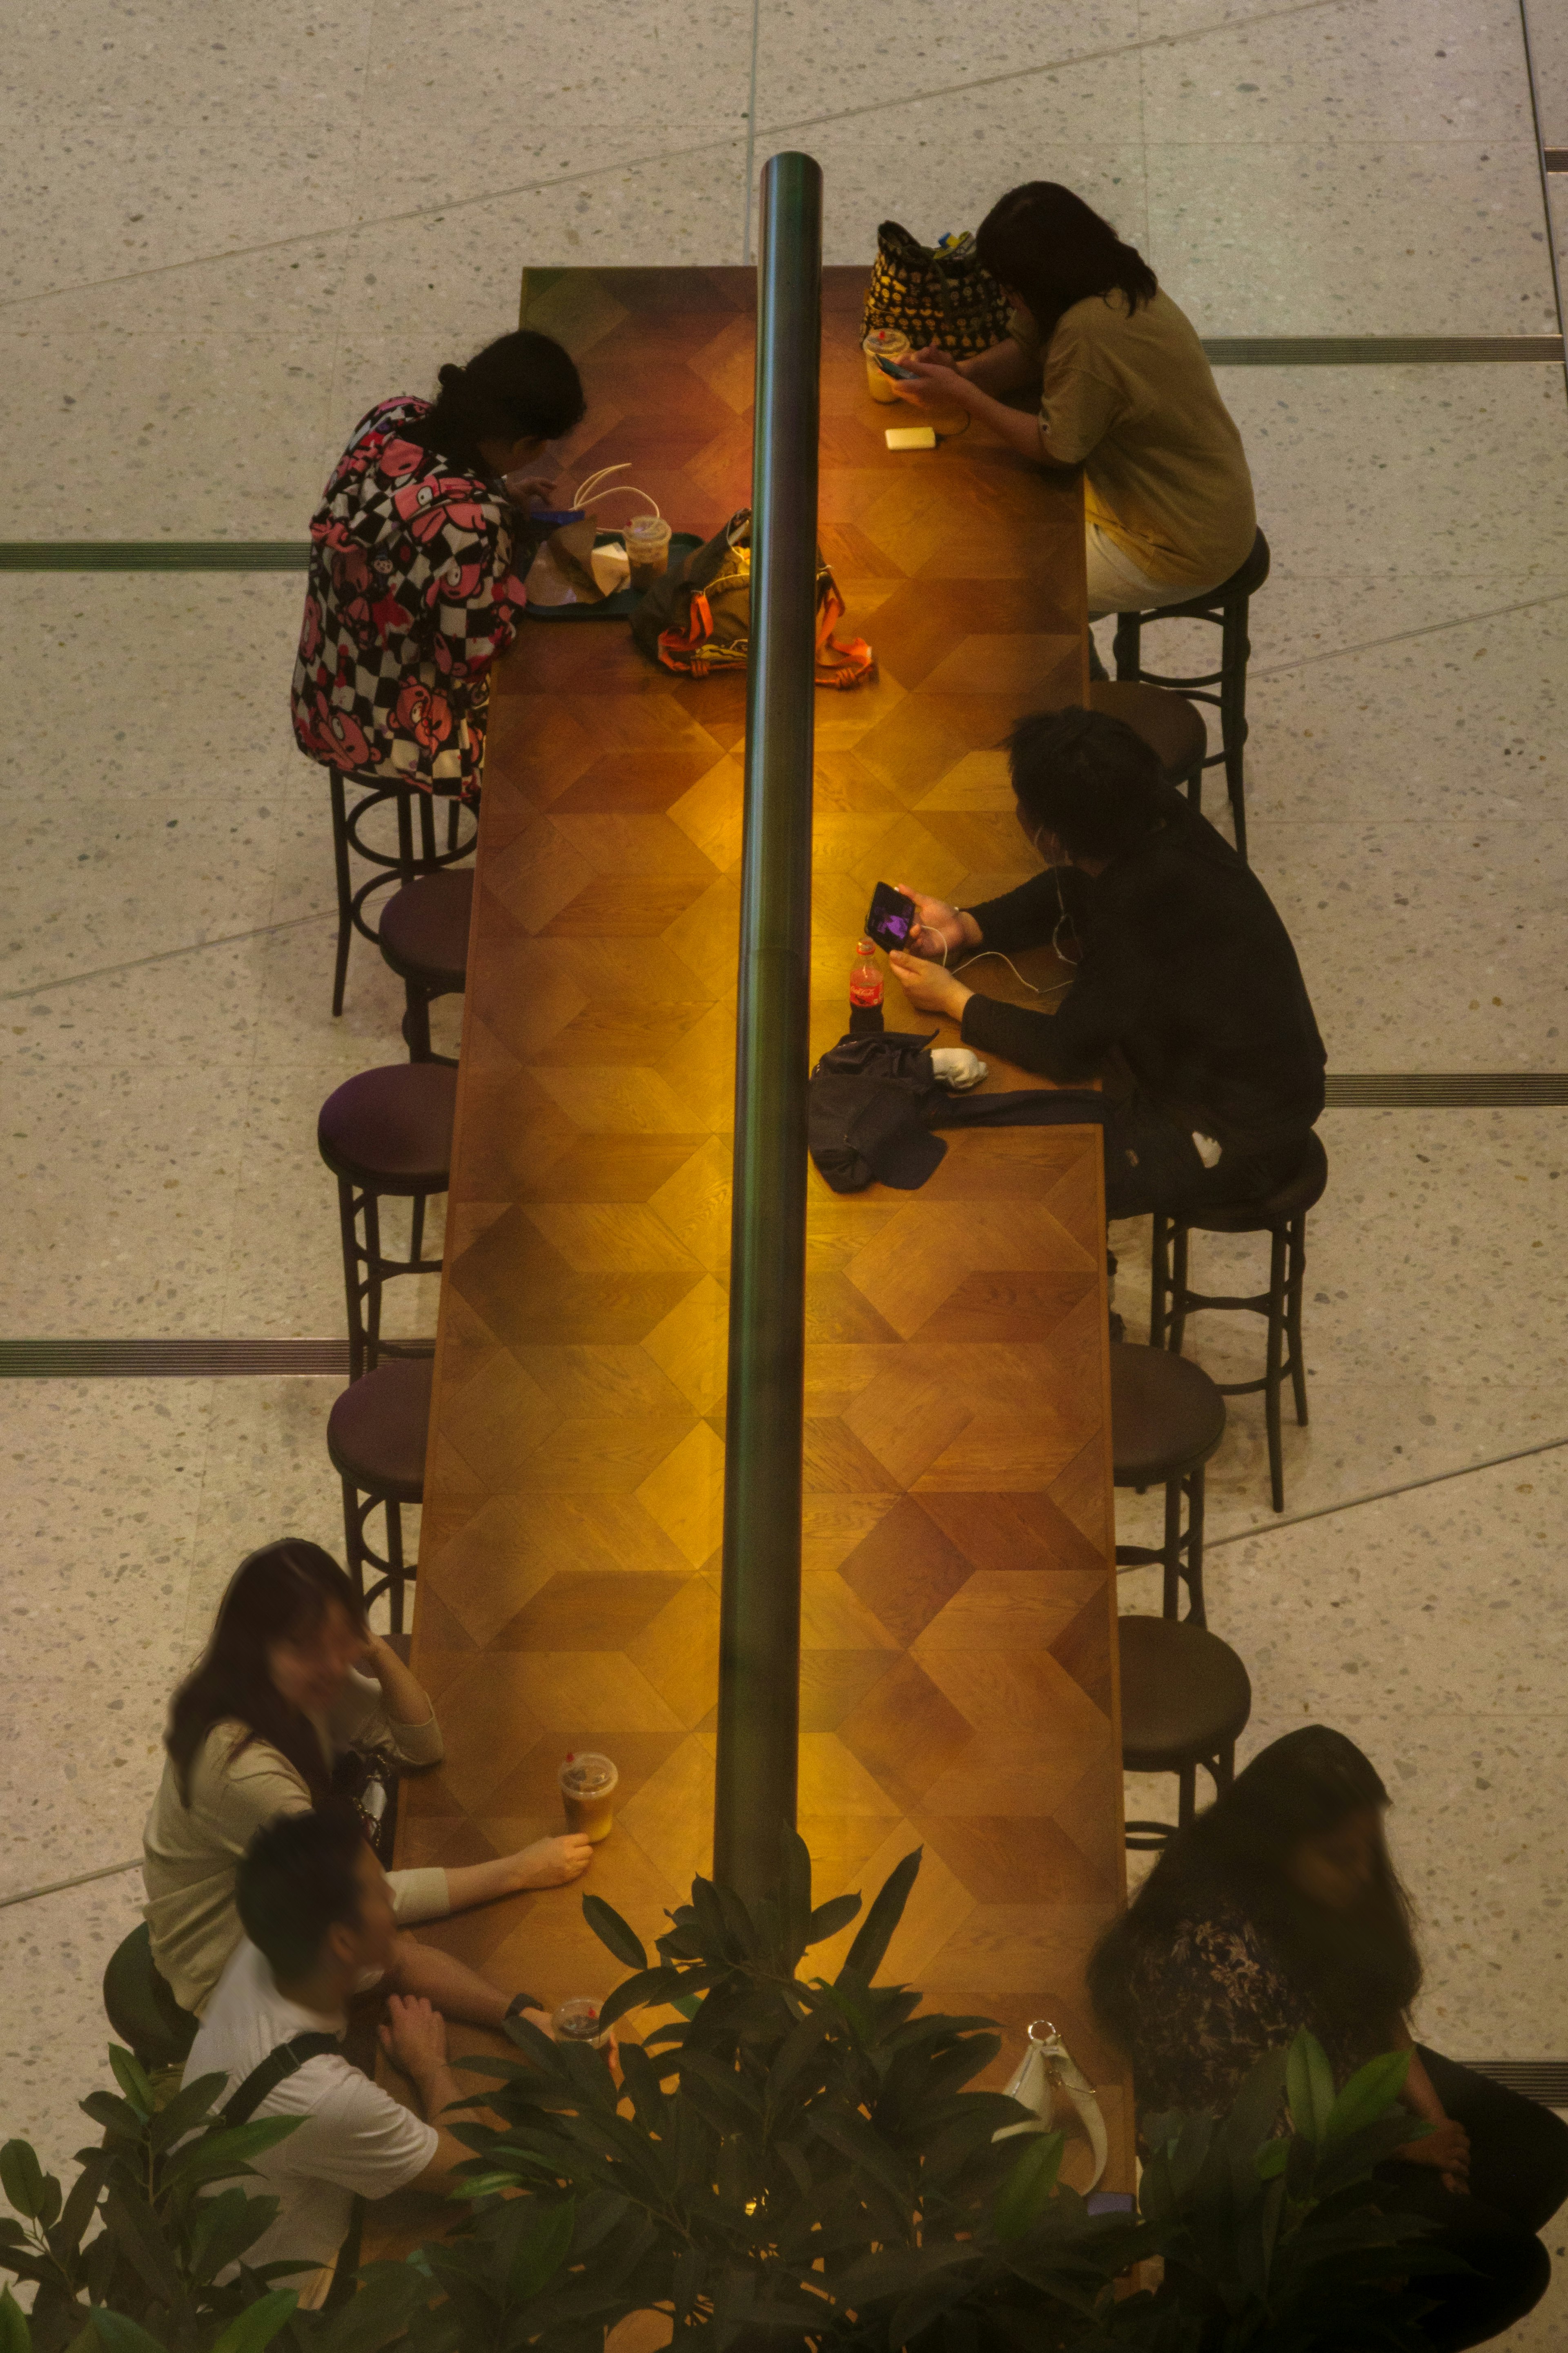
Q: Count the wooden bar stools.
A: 11